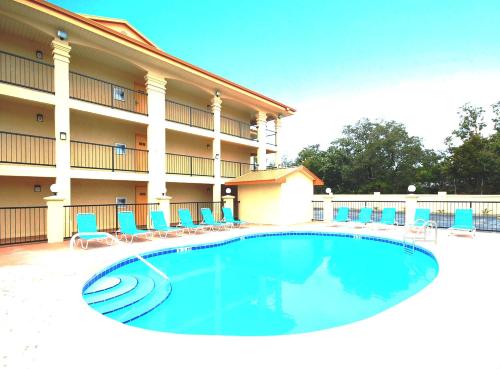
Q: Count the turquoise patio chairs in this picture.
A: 11